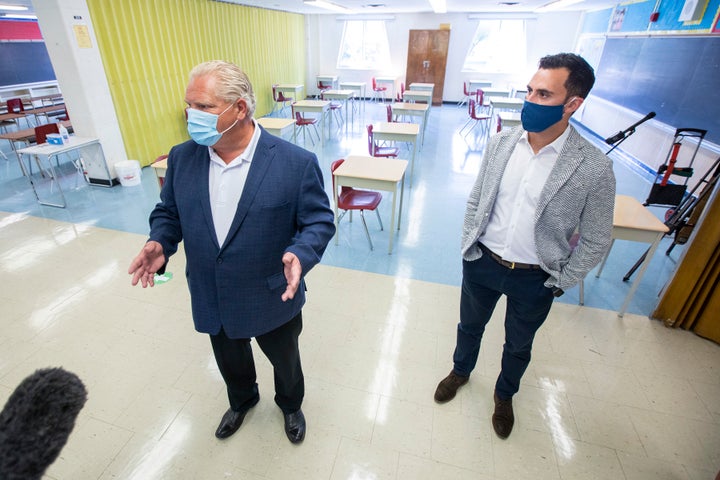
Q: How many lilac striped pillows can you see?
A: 0